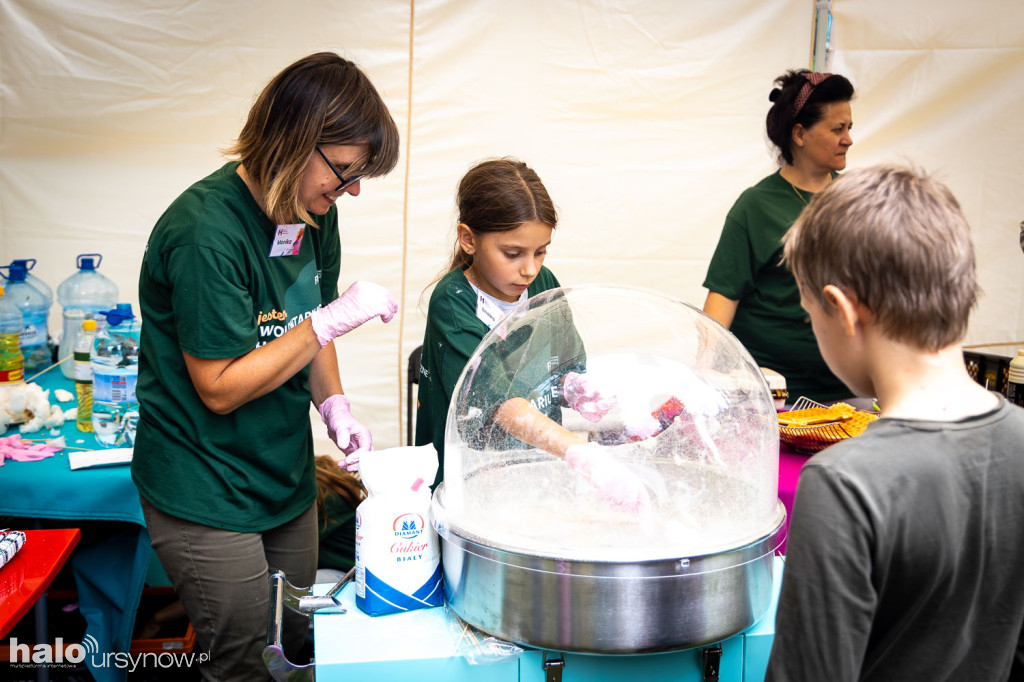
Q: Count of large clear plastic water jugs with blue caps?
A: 4